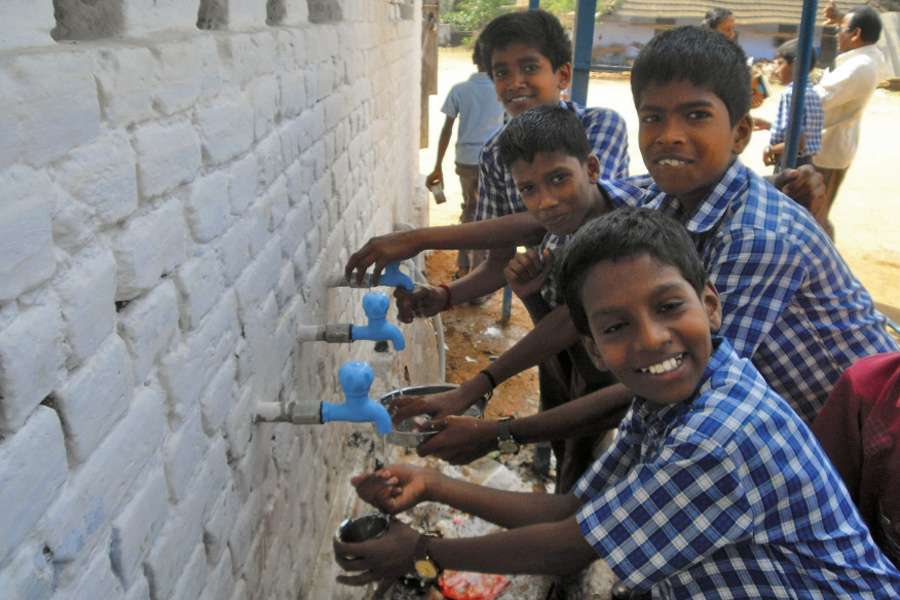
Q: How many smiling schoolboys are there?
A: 4